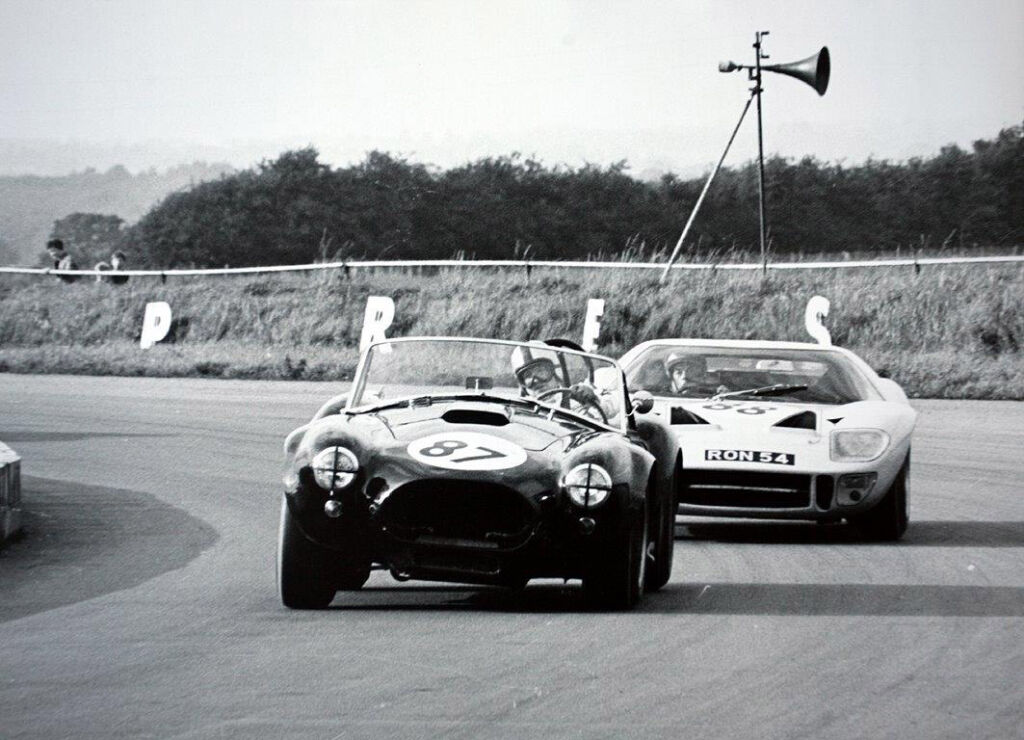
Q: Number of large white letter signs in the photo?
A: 4